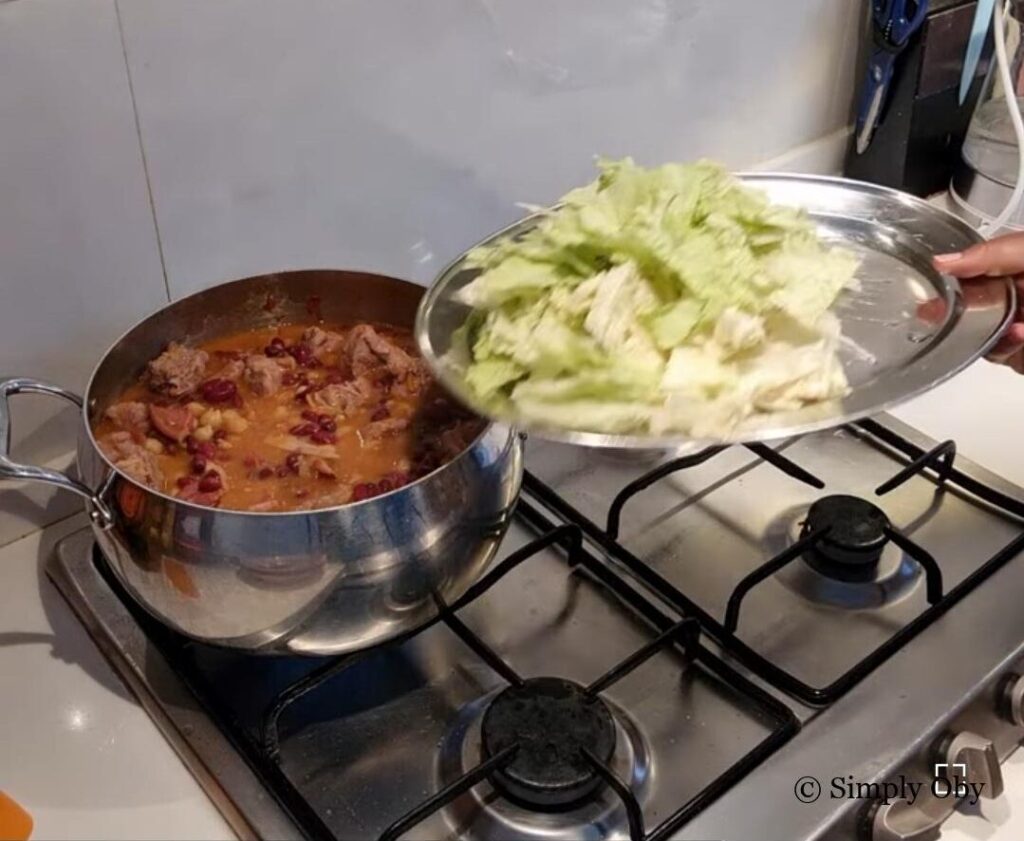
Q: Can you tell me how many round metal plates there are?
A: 1